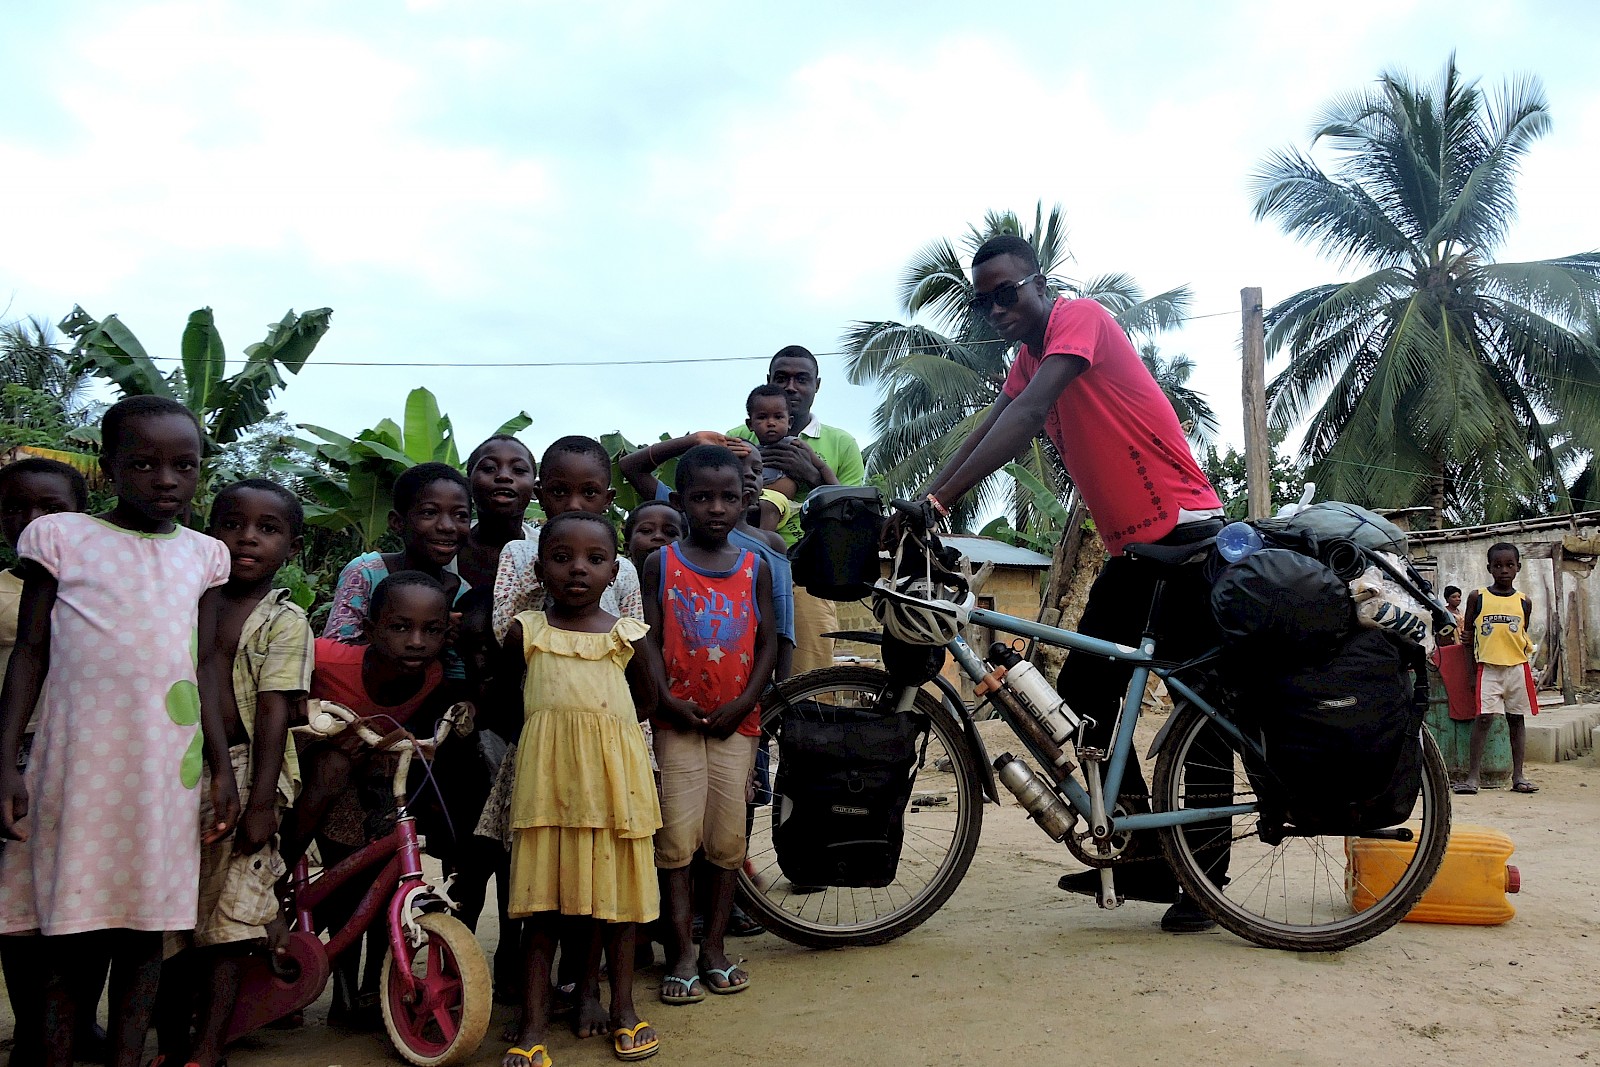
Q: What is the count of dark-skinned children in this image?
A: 13